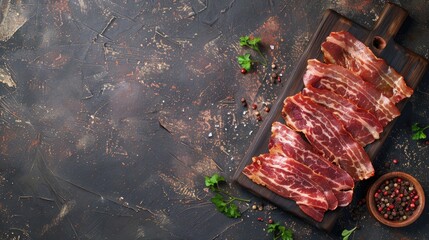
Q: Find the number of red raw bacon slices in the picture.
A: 6